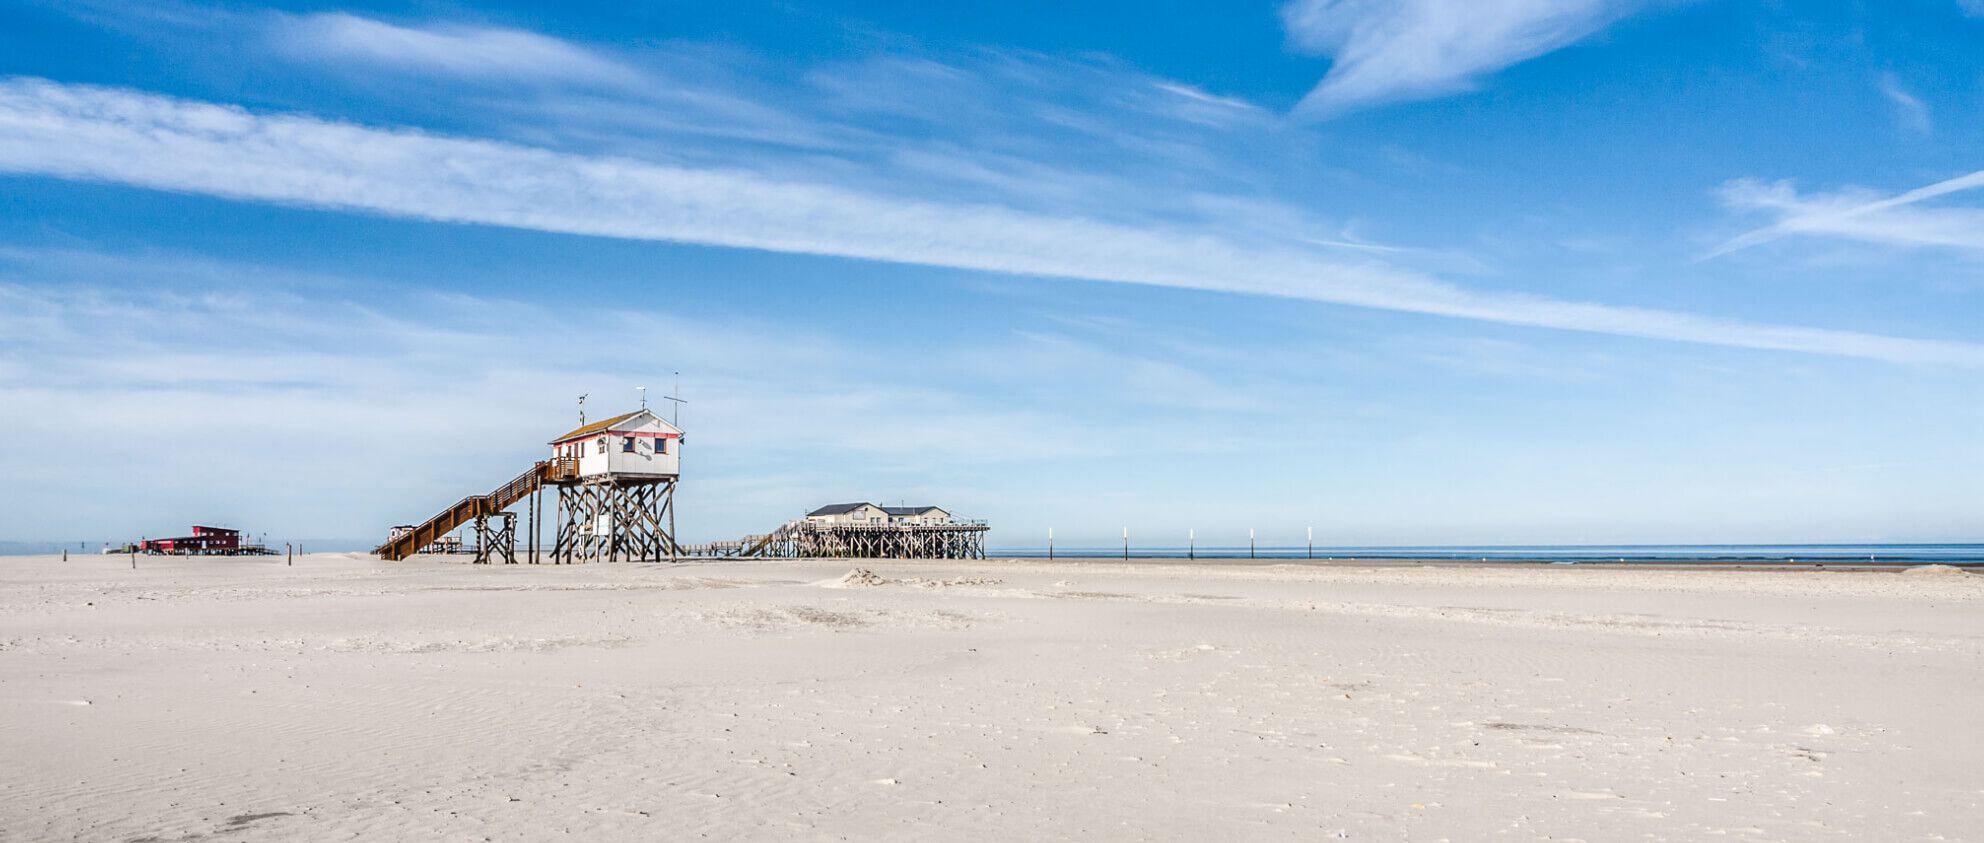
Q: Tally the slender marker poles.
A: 5